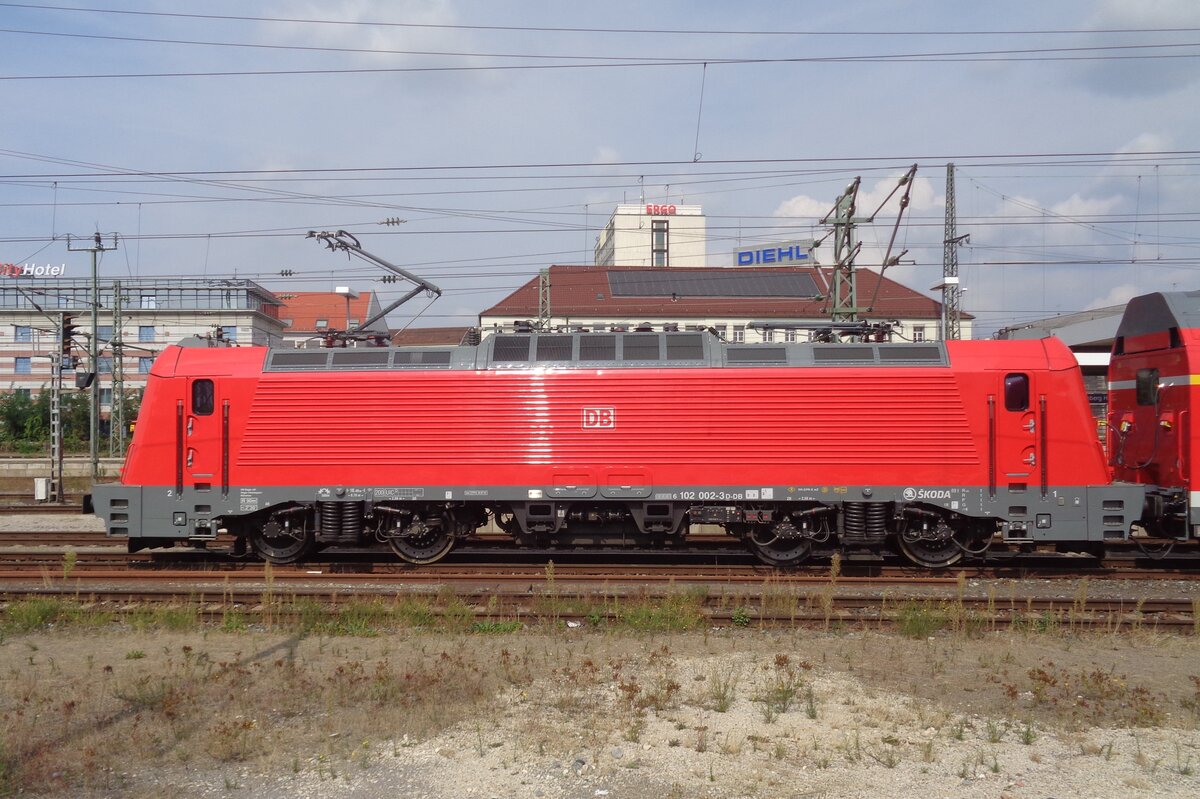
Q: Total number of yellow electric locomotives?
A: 0